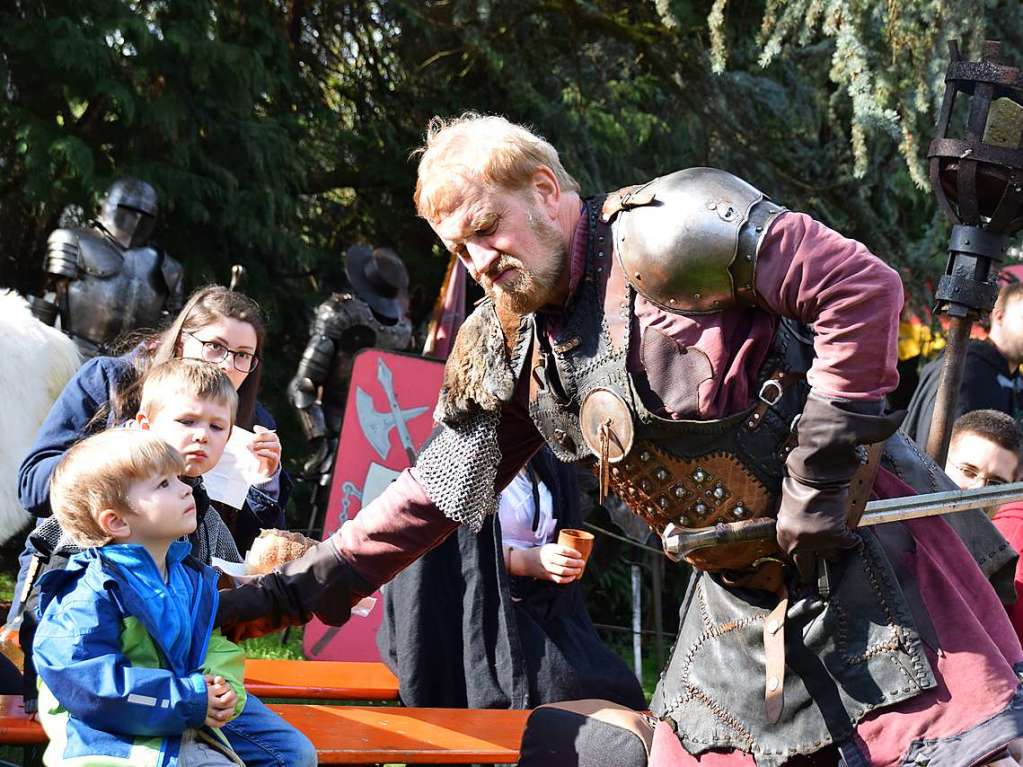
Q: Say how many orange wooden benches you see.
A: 2